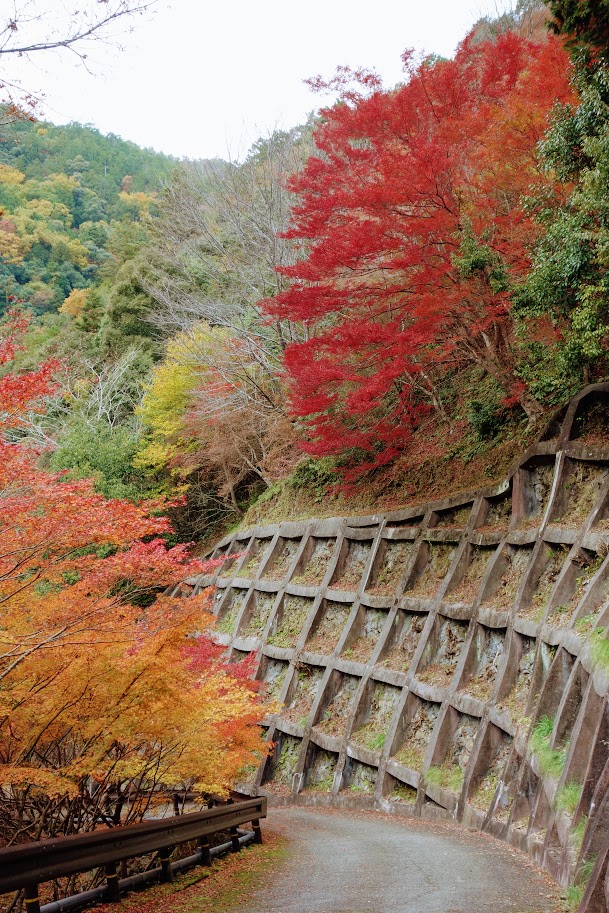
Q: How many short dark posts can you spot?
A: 6